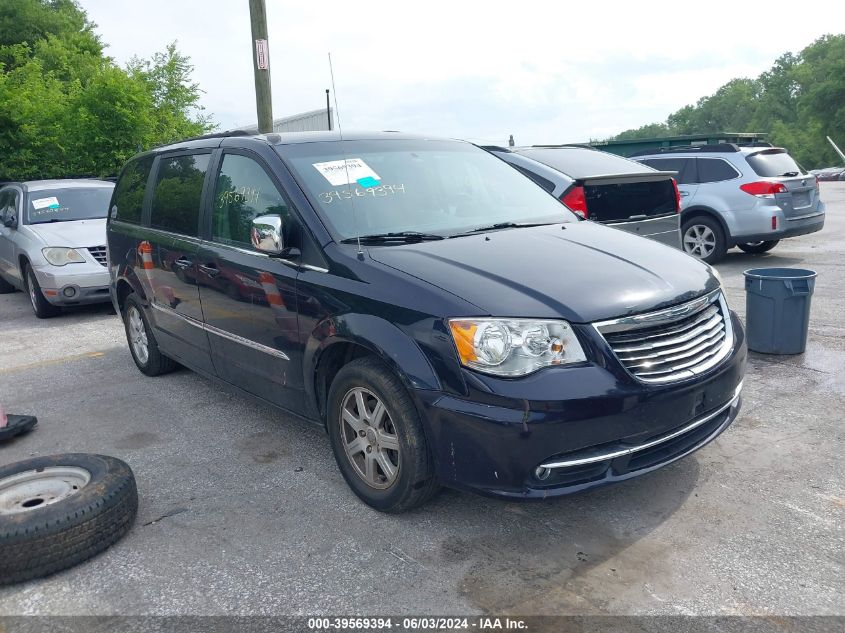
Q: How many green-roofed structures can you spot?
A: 1